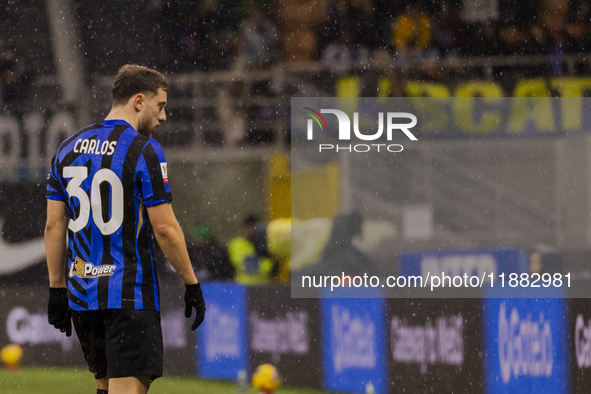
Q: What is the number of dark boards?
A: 4